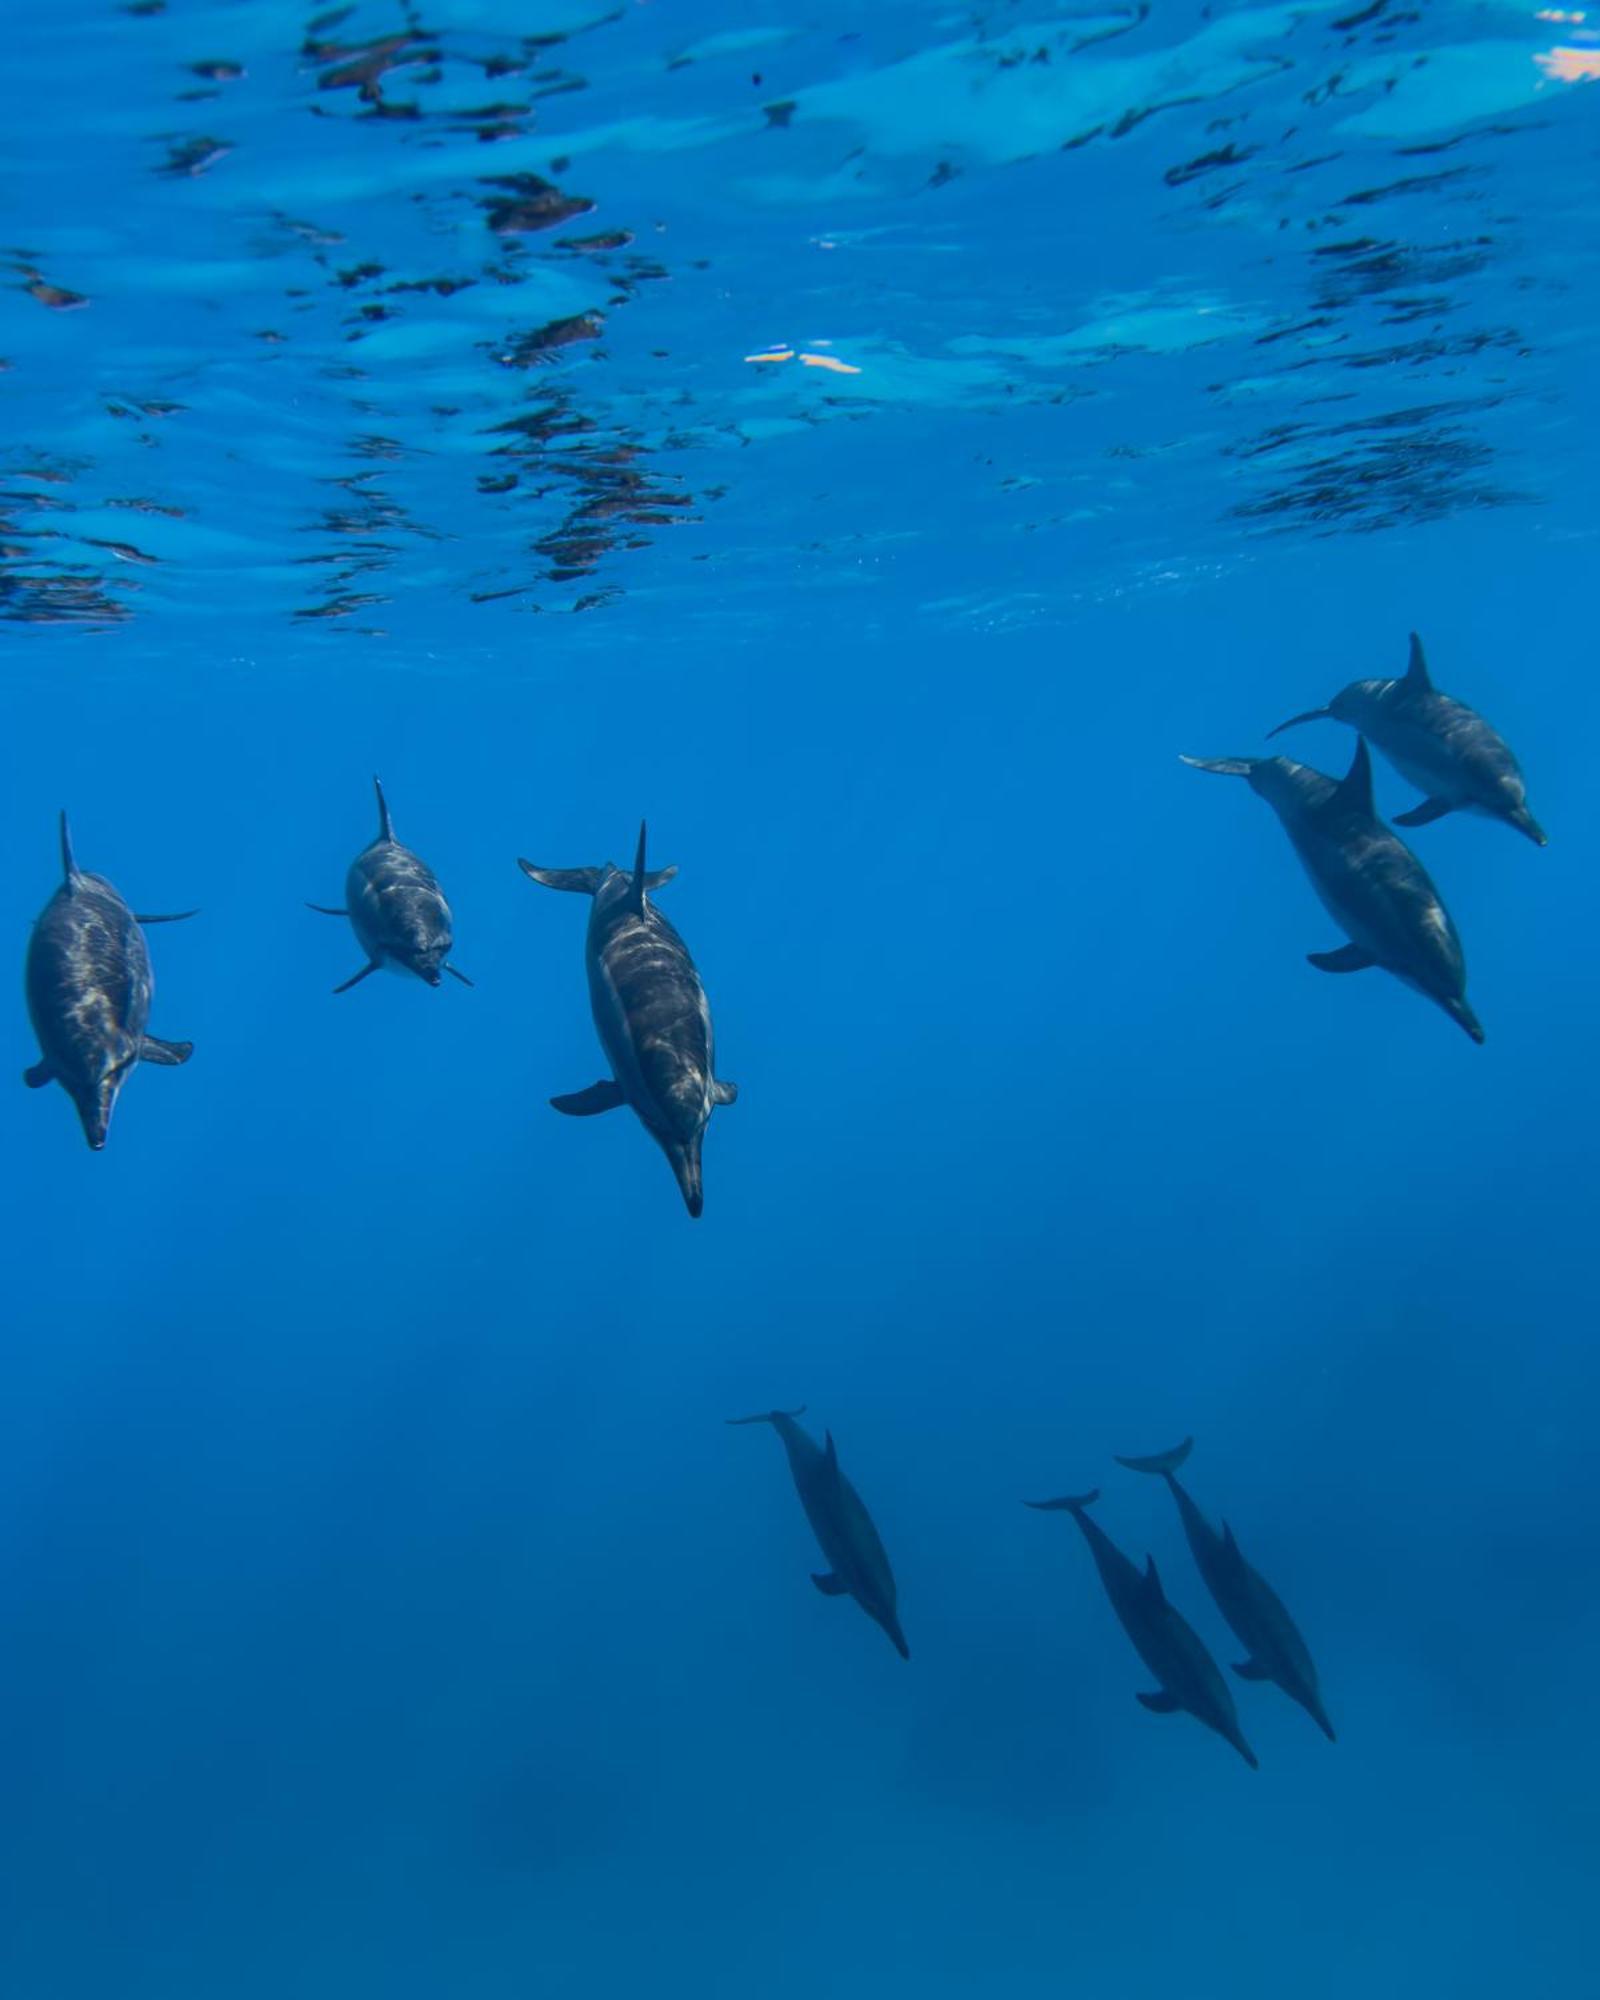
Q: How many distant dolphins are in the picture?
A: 3